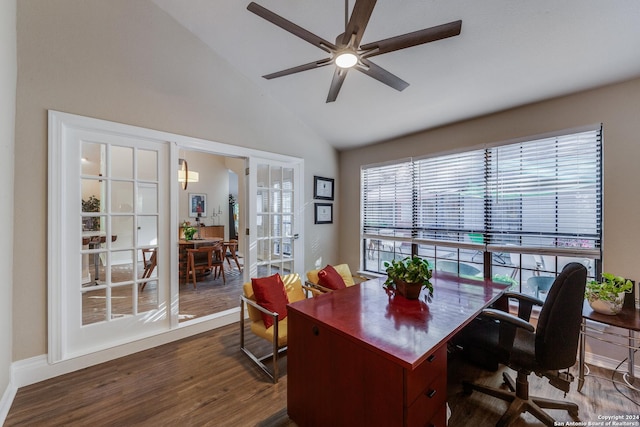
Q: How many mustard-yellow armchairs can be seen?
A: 2